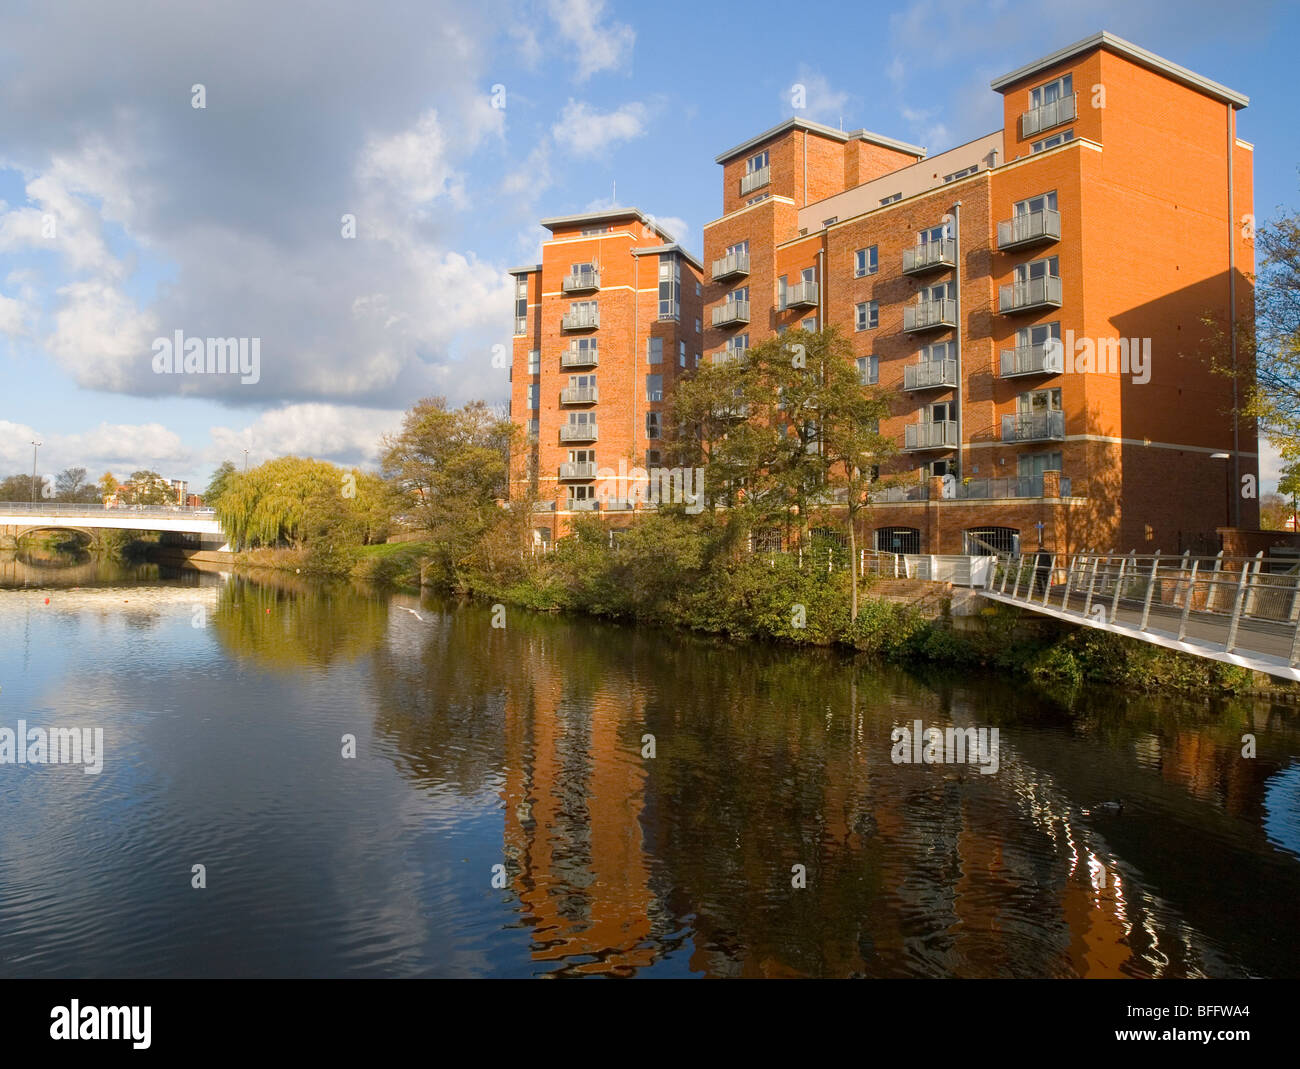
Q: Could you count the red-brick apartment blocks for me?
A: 2